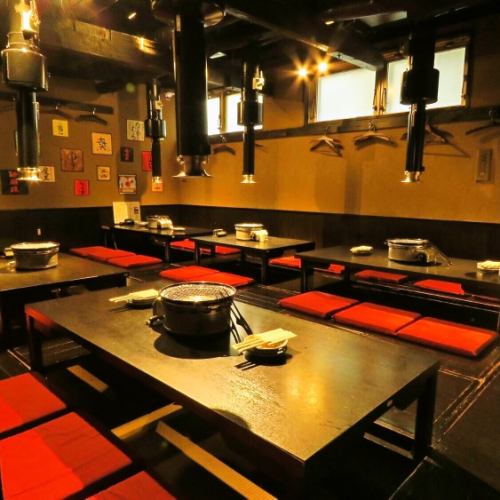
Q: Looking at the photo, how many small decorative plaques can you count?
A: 12